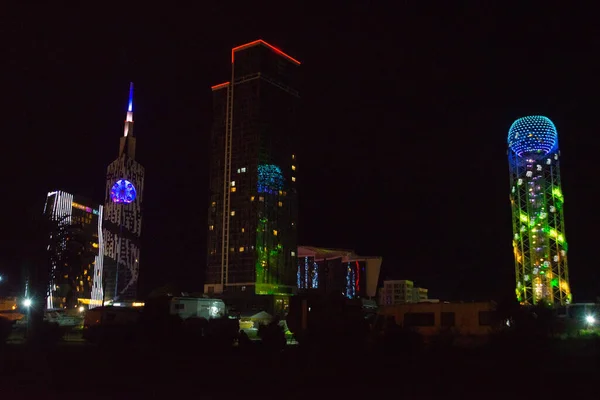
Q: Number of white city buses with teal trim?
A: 0